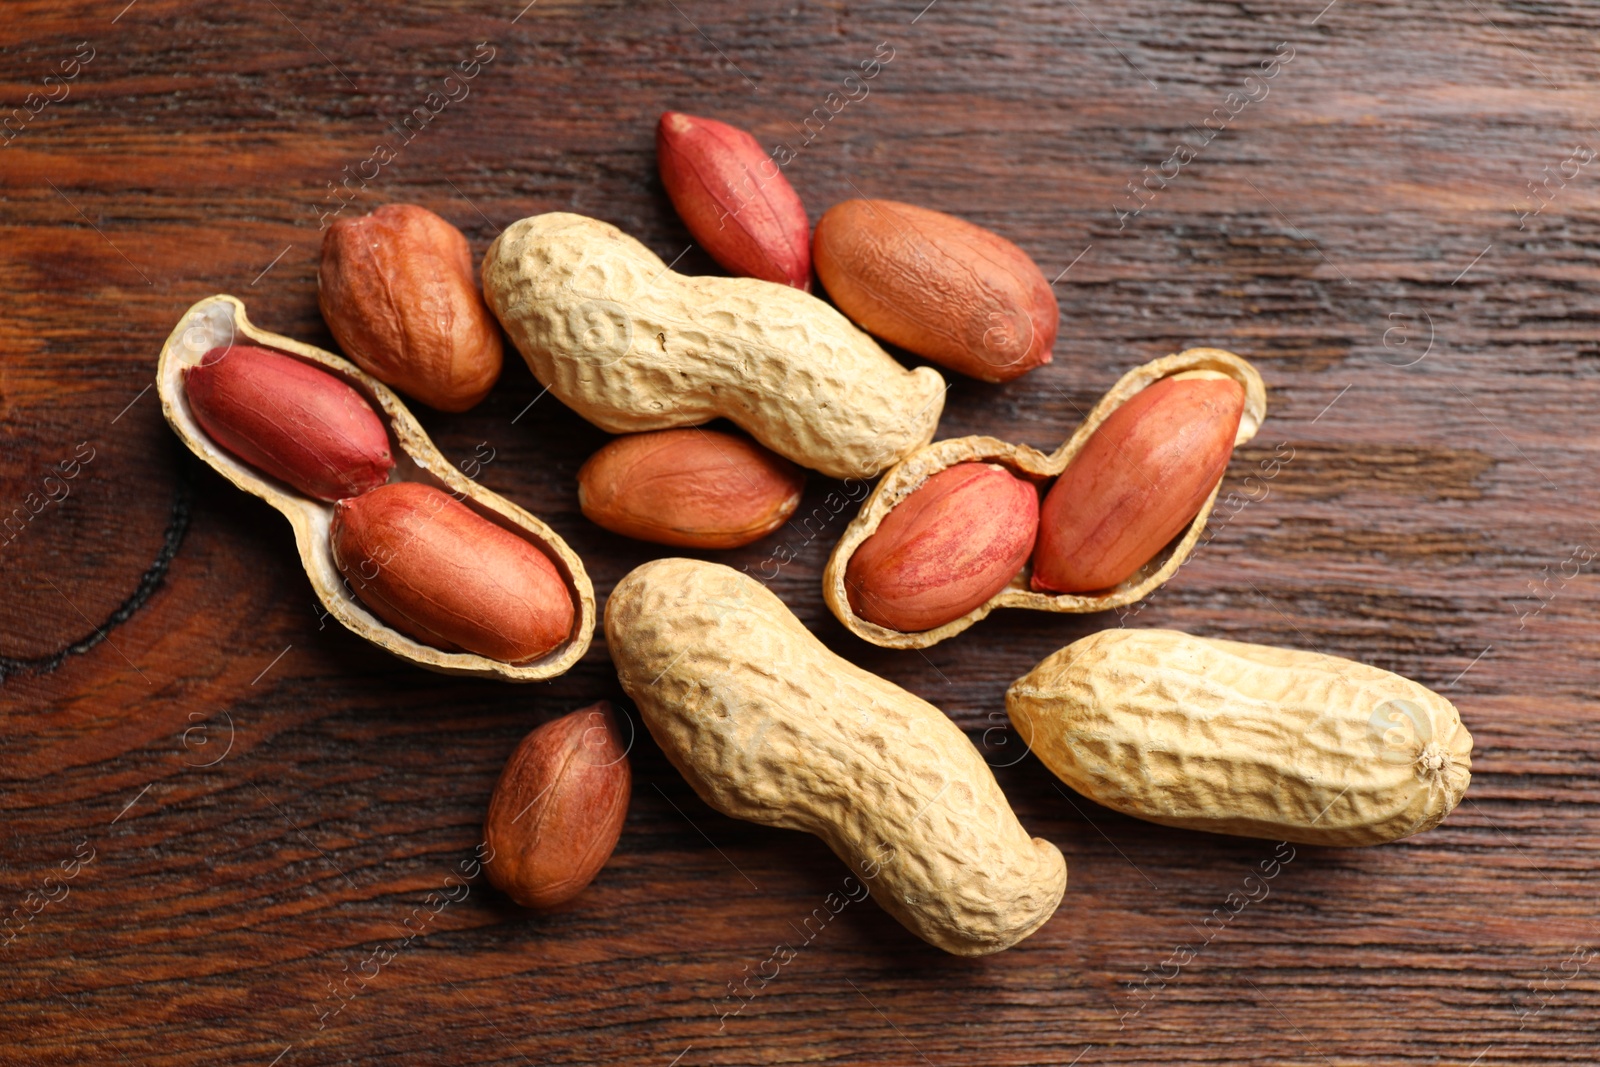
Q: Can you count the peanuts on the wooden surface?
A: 12